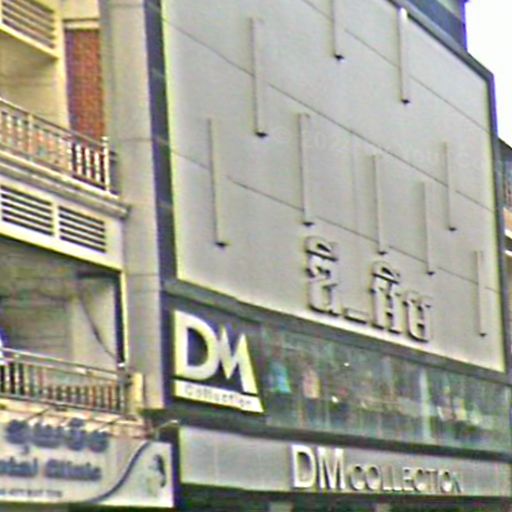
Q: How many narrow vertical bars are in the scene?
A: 9